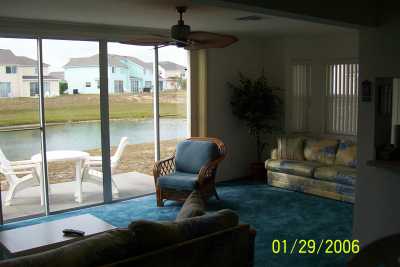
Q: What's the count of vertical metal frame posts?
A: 3